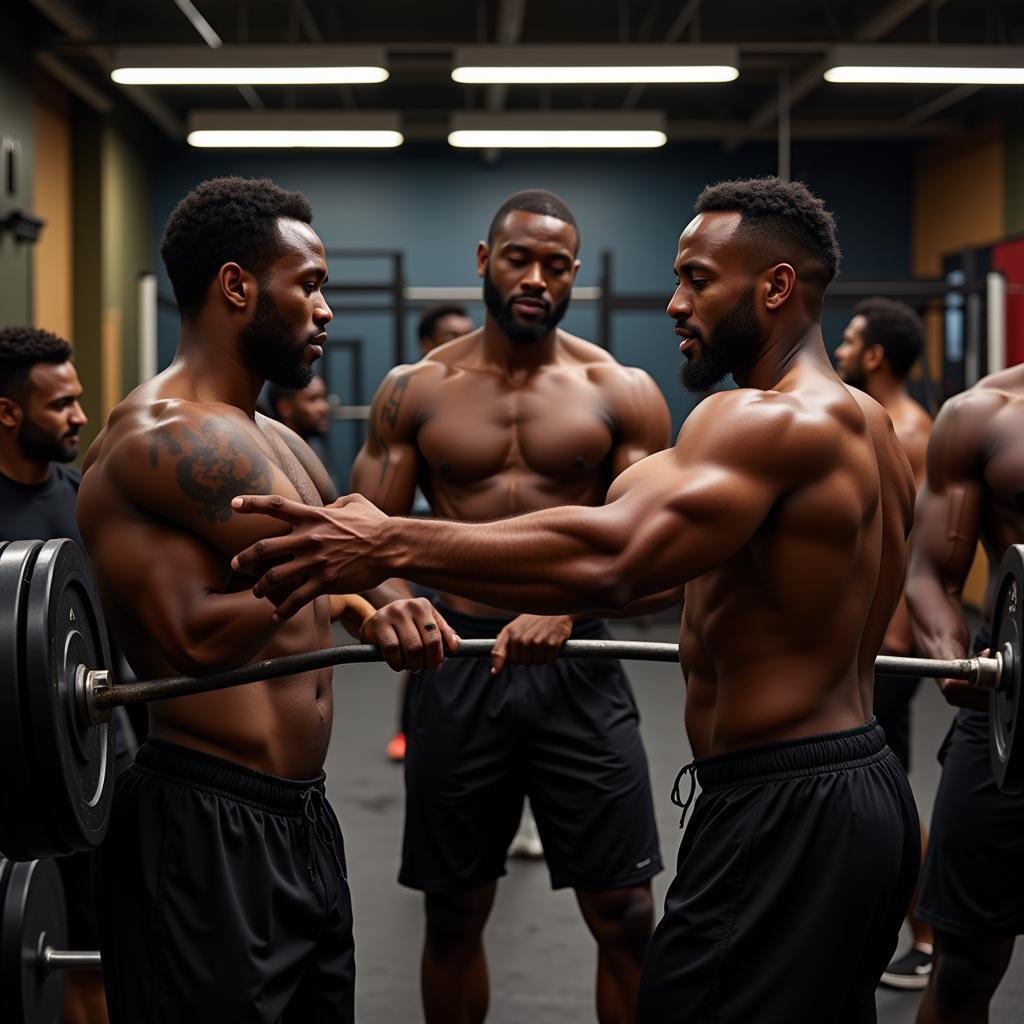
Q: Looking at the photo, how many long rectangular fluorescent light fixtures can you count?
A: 5